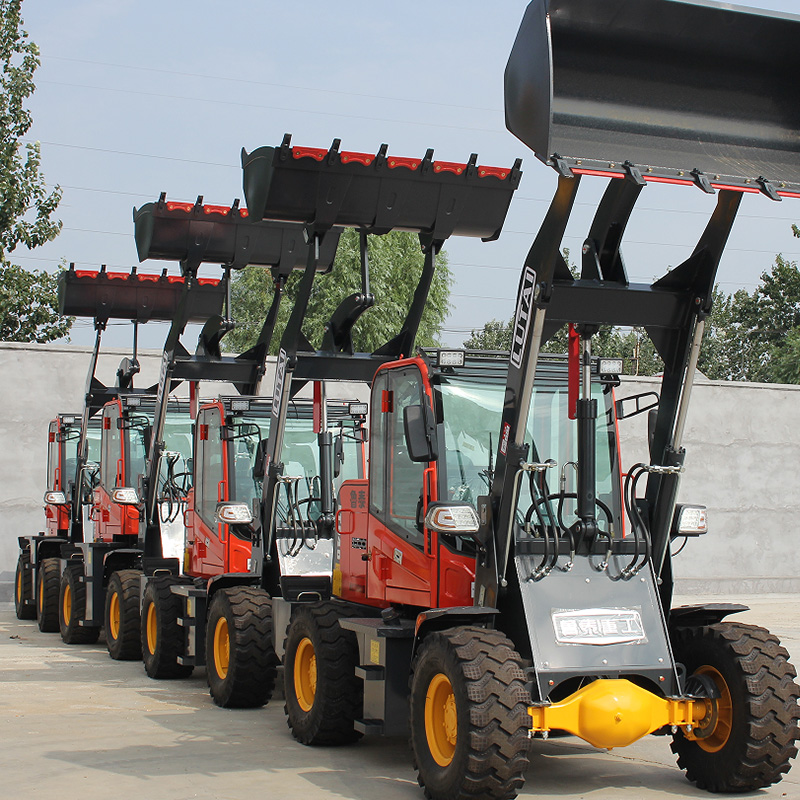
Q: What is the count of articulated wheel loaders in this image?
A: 4